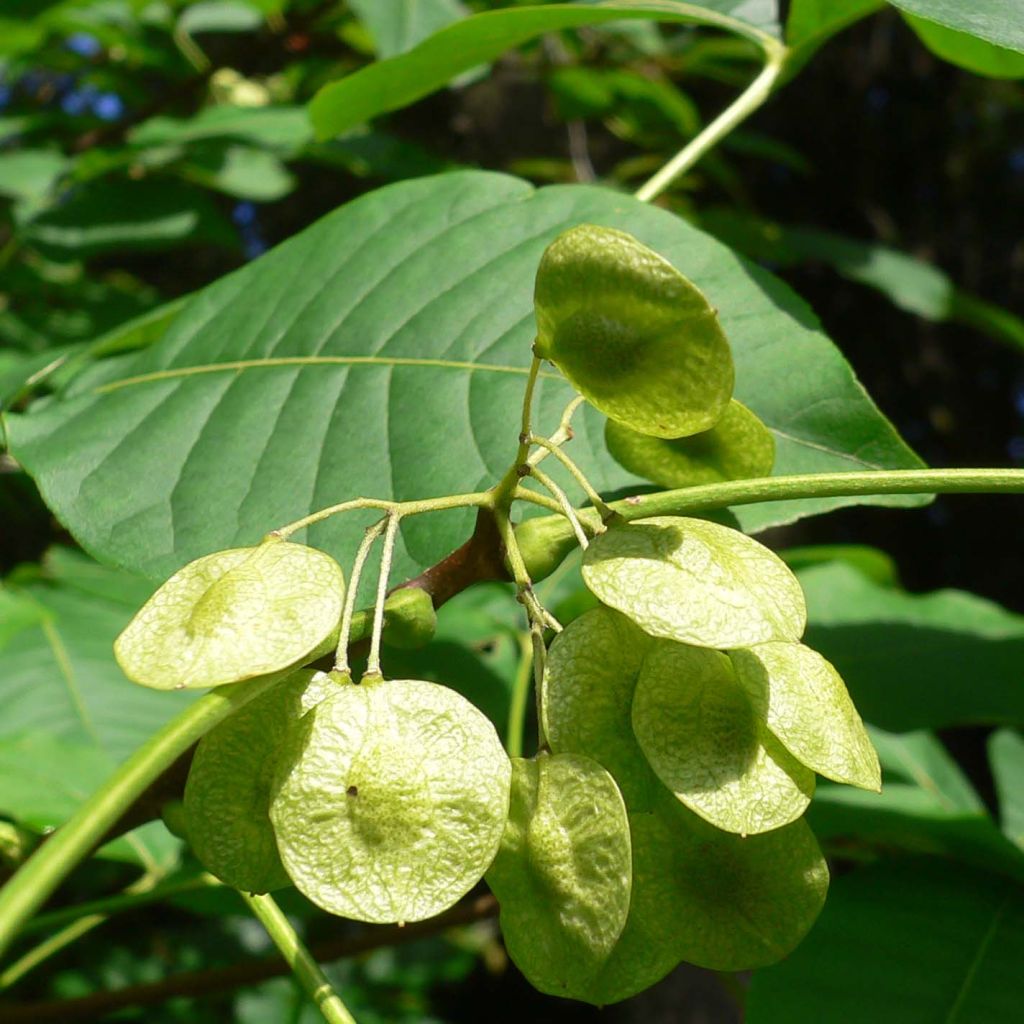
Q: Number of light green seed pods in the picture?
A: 11